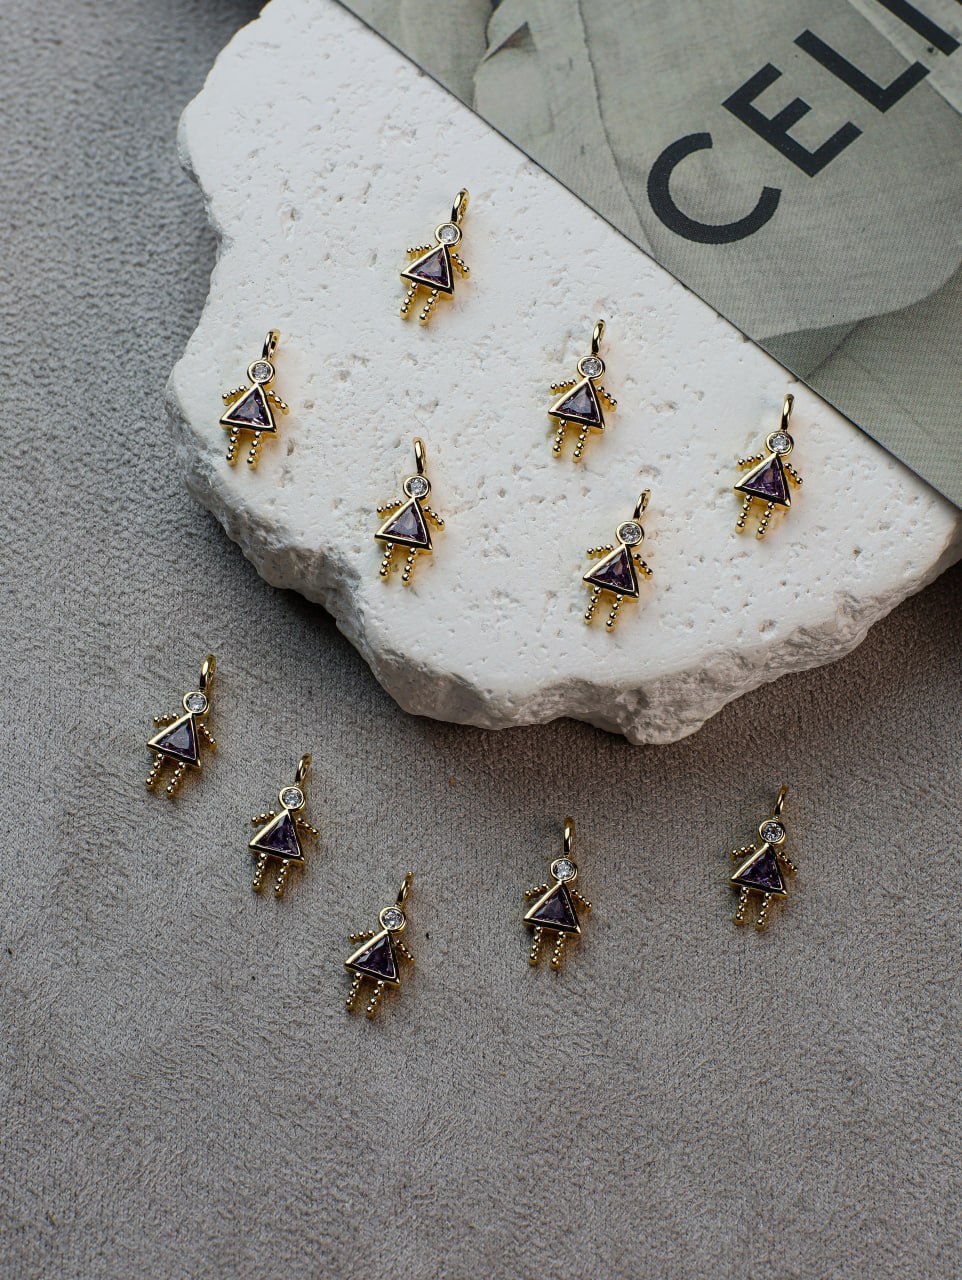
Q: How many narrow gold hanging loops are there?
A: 11